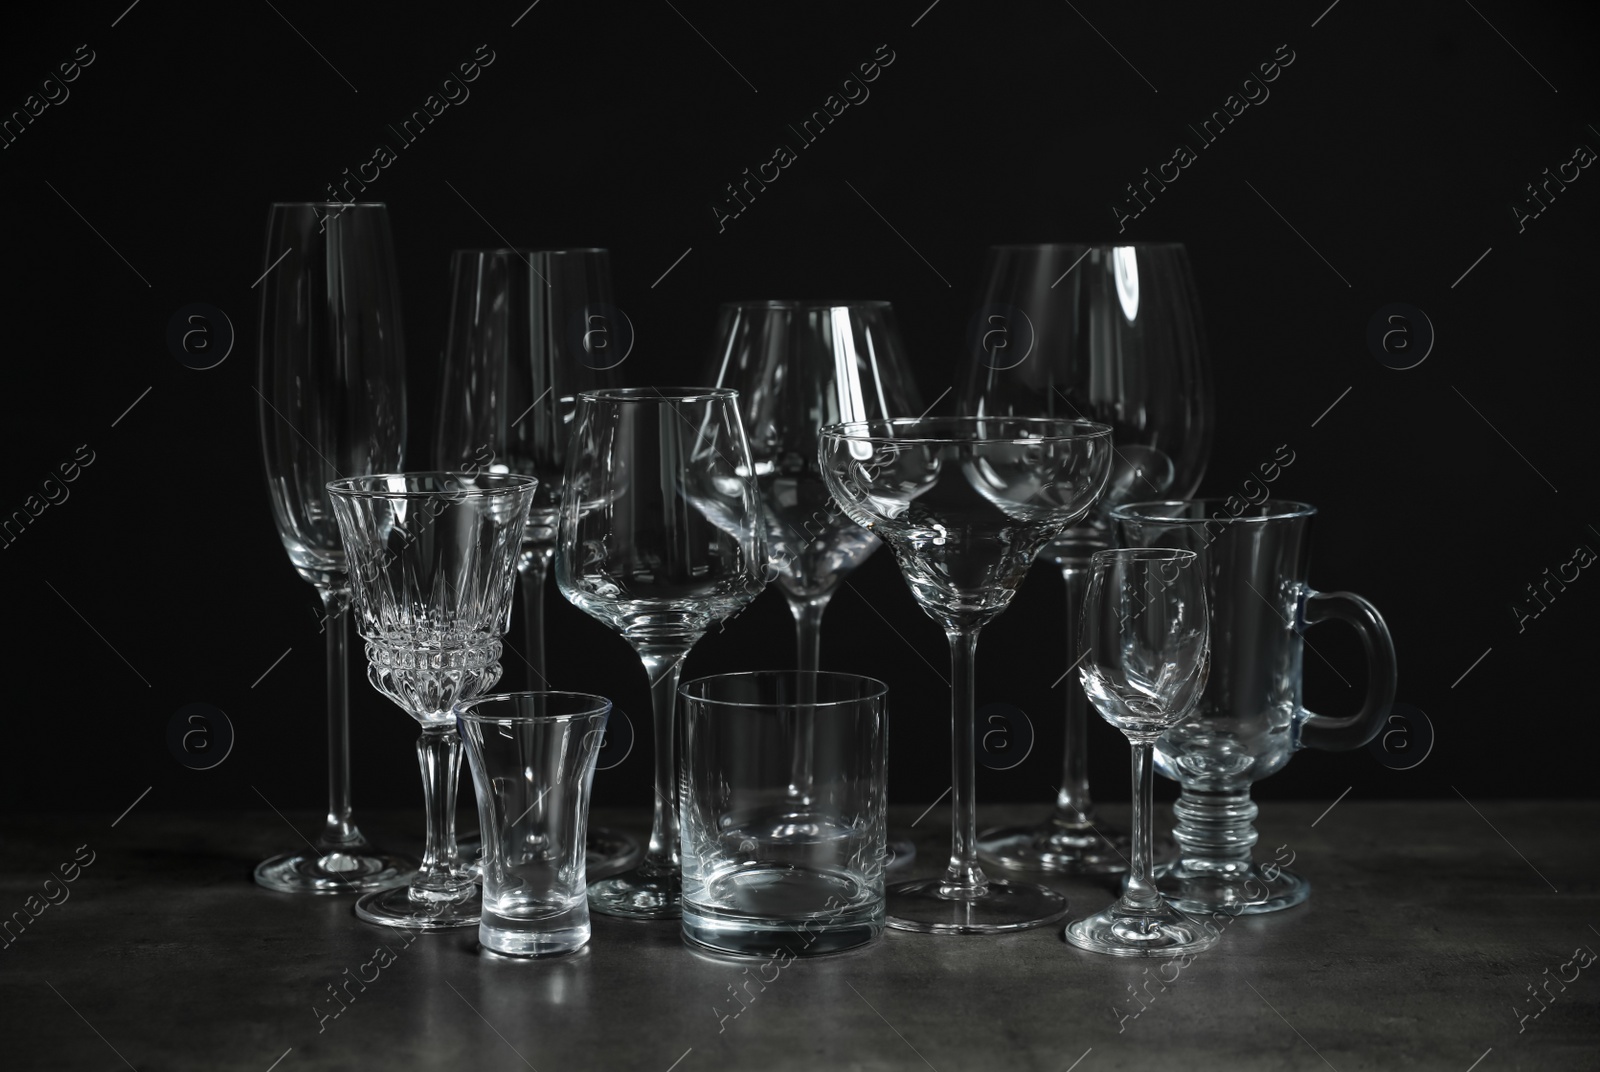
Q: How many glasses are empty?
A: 11